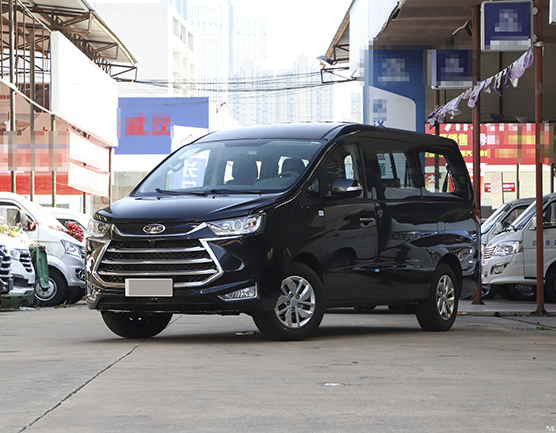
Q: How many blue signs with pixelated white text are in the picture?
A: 3